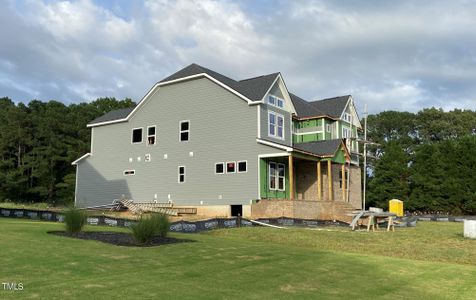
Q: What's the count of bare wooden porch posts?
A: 4